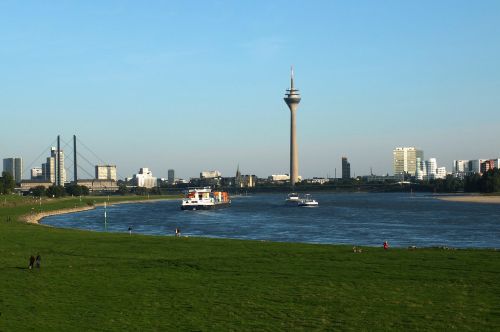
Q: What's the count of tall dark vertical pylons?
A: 2